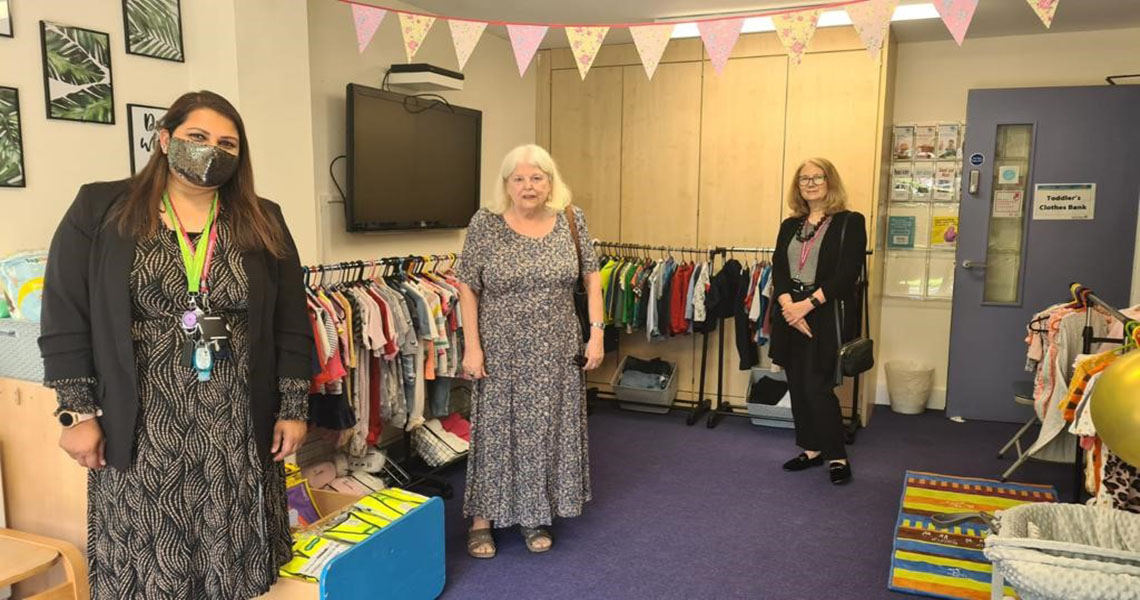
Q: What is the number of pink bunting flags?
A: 4